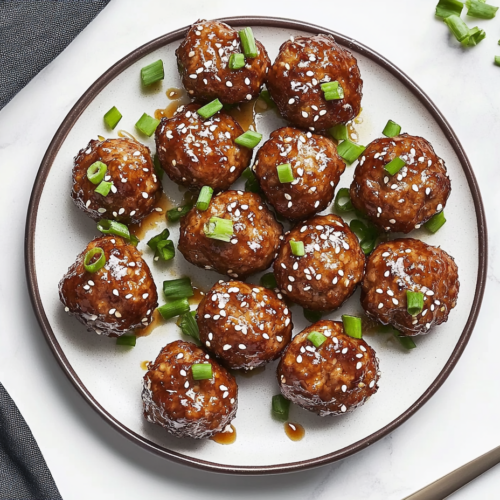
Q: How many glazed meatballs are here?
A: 13